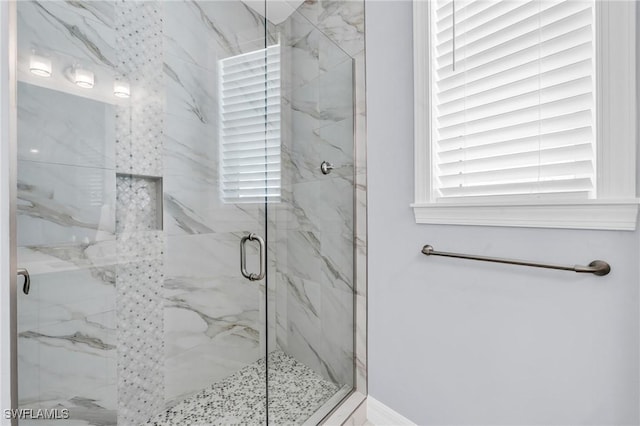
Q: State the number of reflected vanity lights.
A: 3